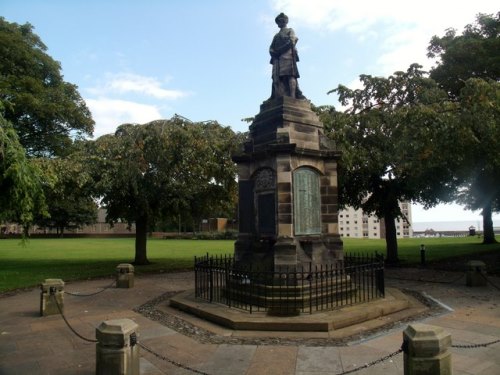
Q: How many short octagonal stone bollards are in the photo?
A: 5